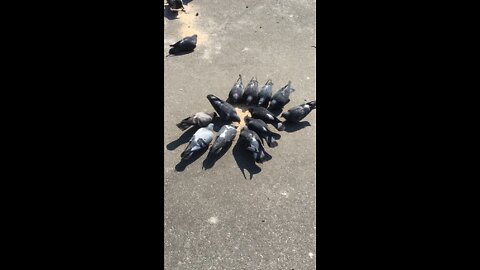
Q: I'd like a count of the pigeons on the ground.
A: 14